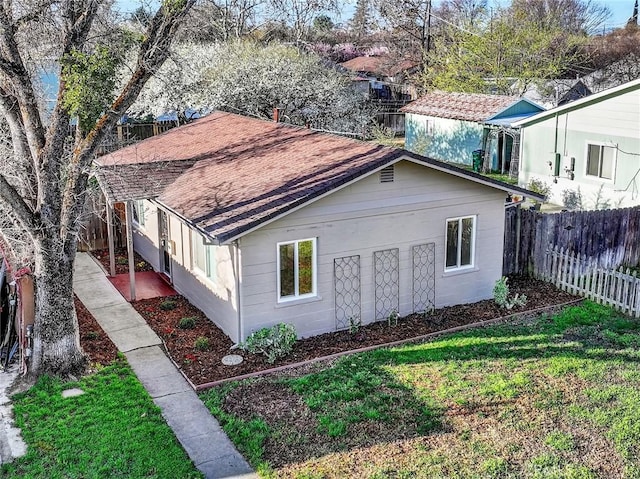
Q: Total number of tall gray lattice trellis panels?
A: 3